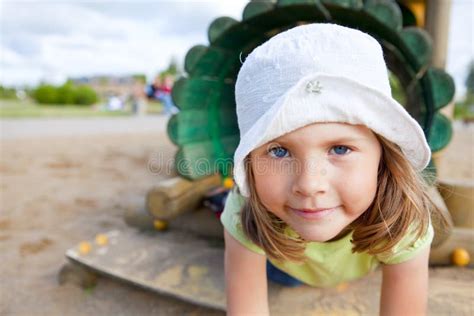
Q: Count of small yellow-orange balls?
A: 5